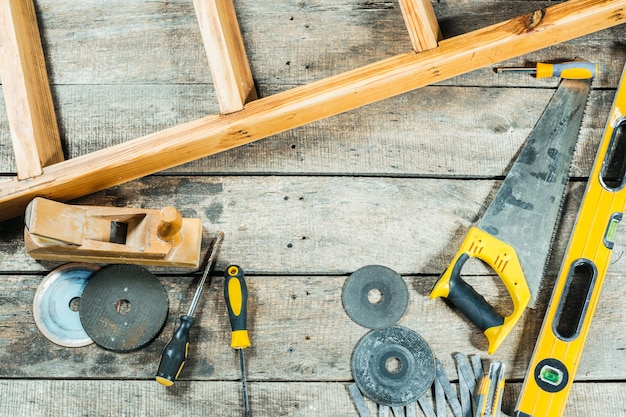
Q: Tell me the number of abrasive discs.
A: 4